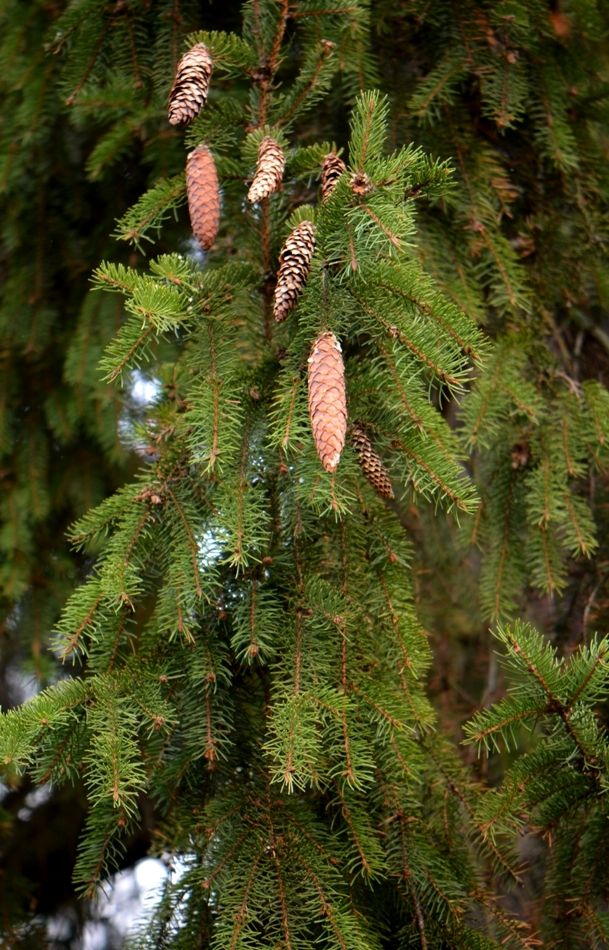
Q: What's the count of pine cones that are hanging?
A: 7